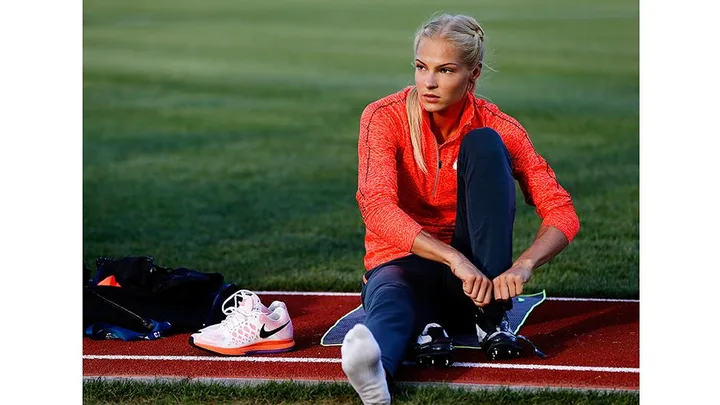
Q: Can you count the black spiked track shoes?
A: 2